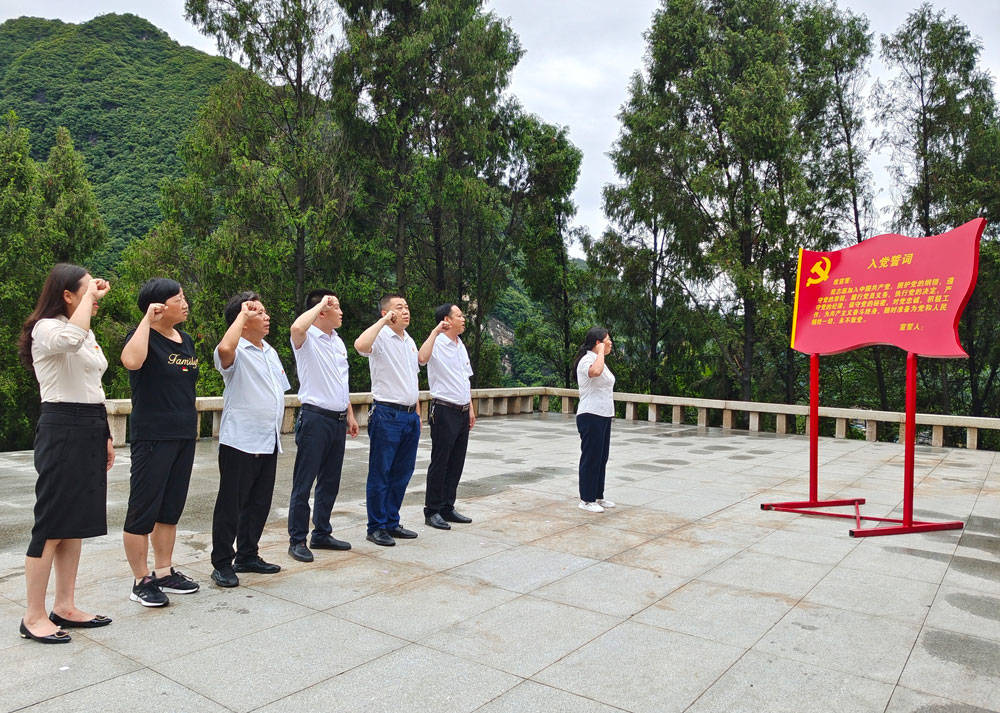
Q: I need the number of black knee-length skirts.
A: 1